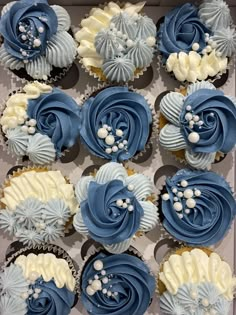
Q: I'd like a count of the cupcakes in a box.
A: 12